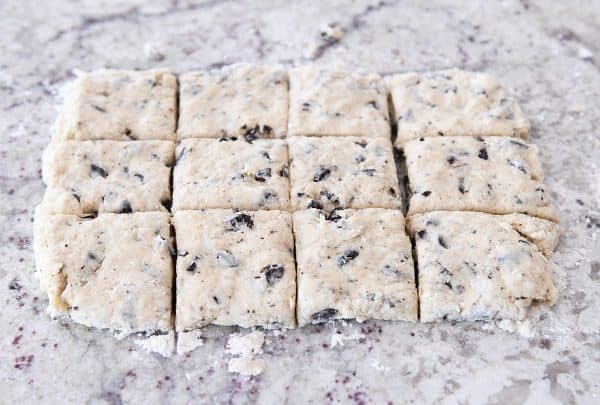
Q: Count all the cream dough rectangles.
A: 12